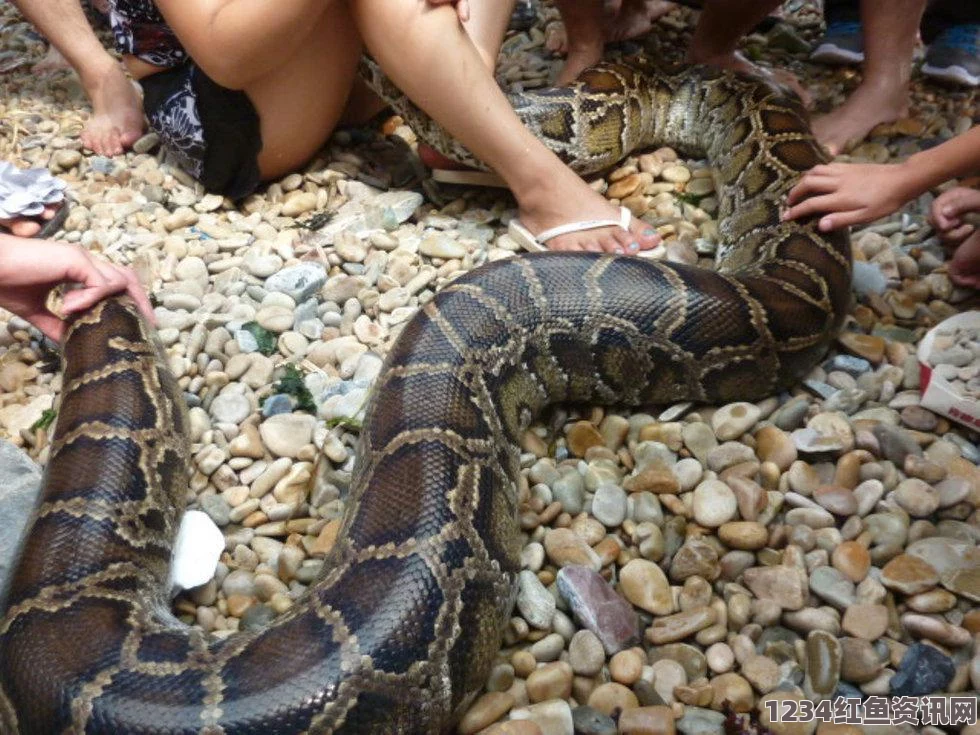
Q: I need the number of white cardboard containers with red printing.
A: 1